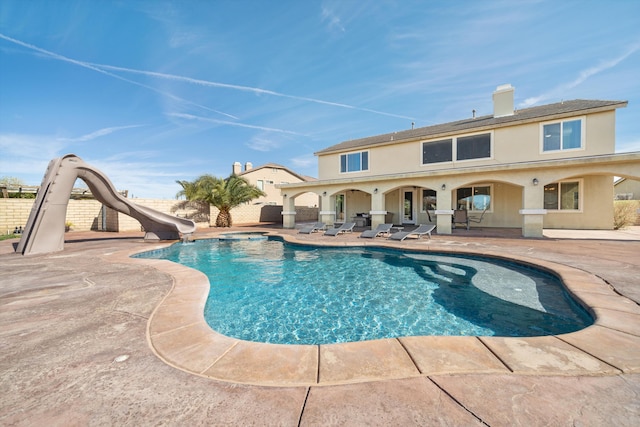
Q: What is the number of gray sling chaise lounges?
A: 4